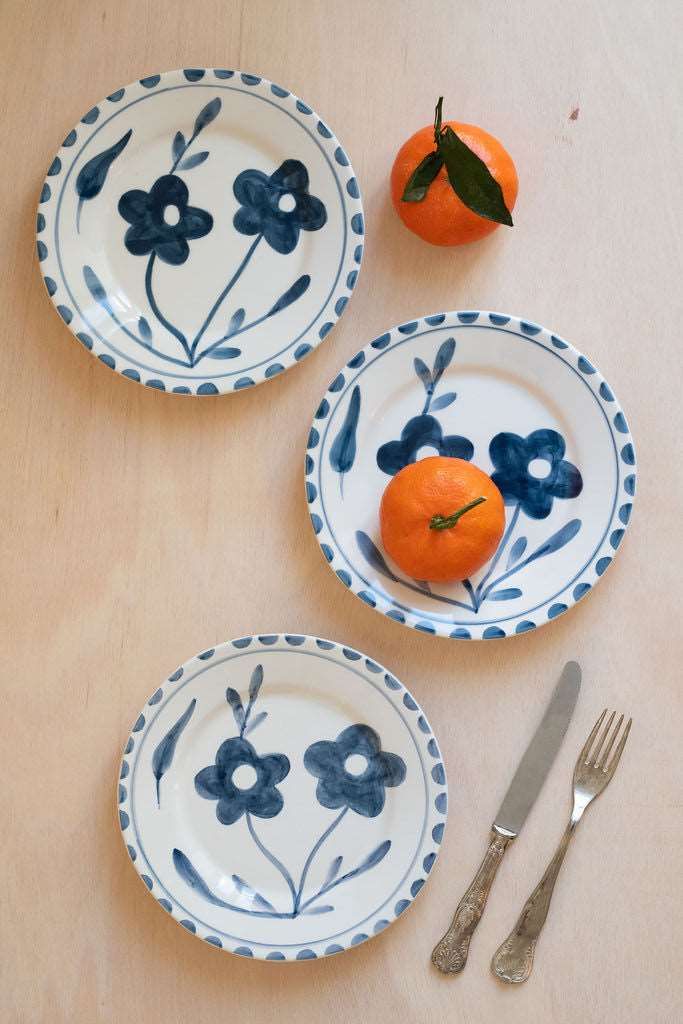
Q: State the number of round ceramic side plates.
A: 3